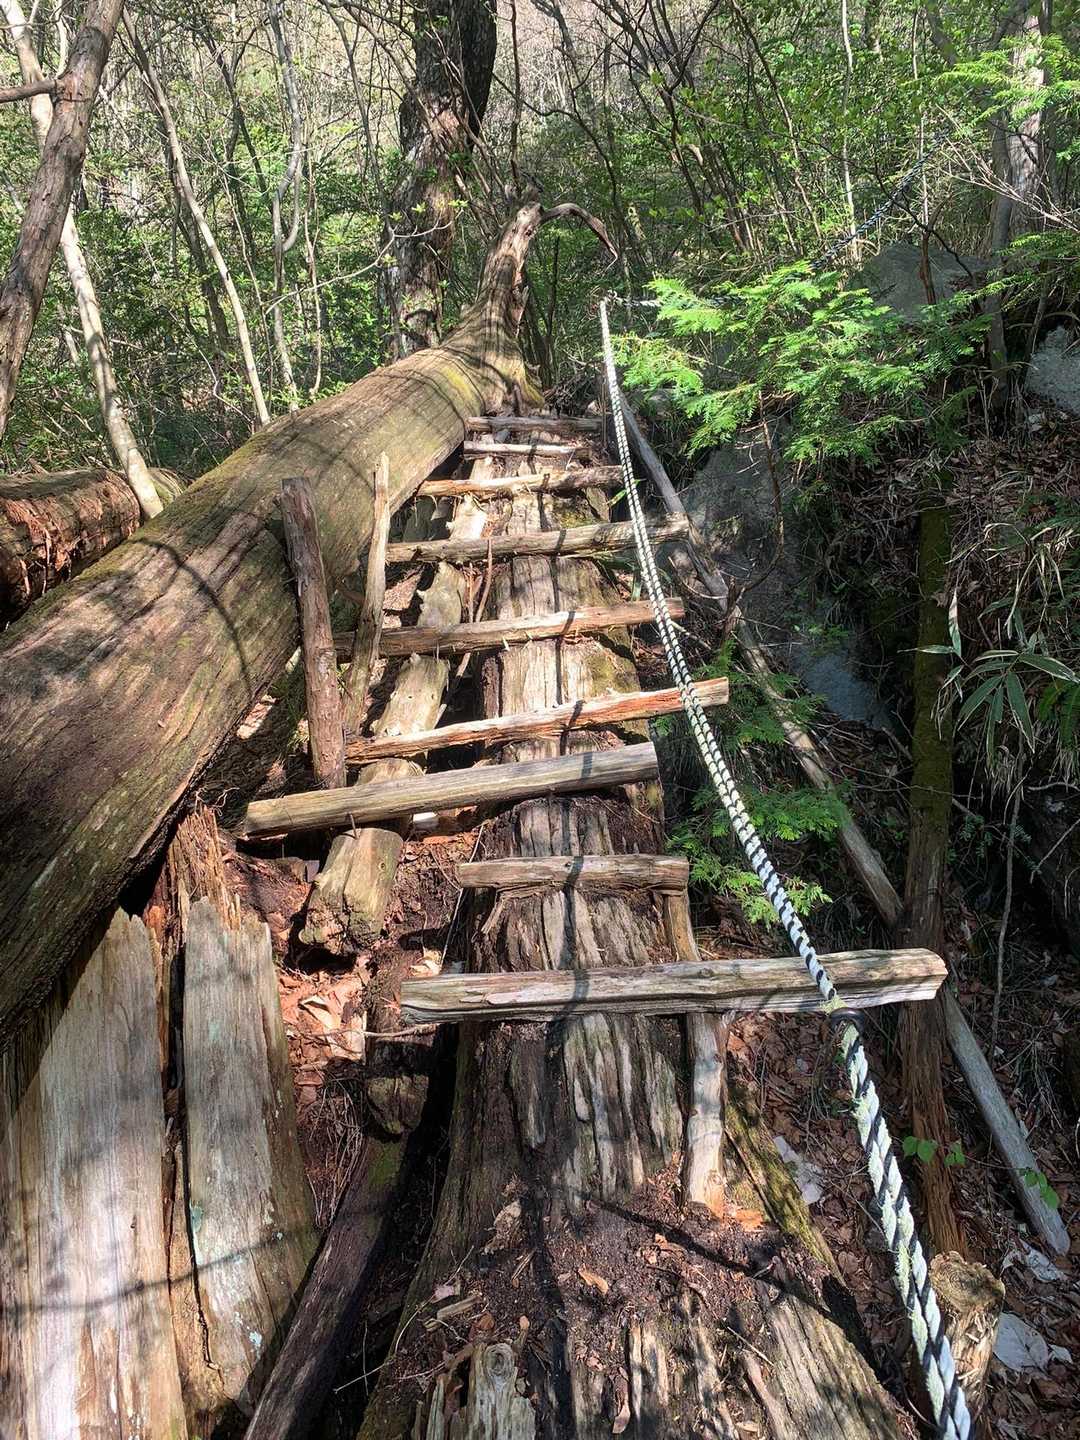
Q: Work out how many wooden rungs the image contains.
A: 9